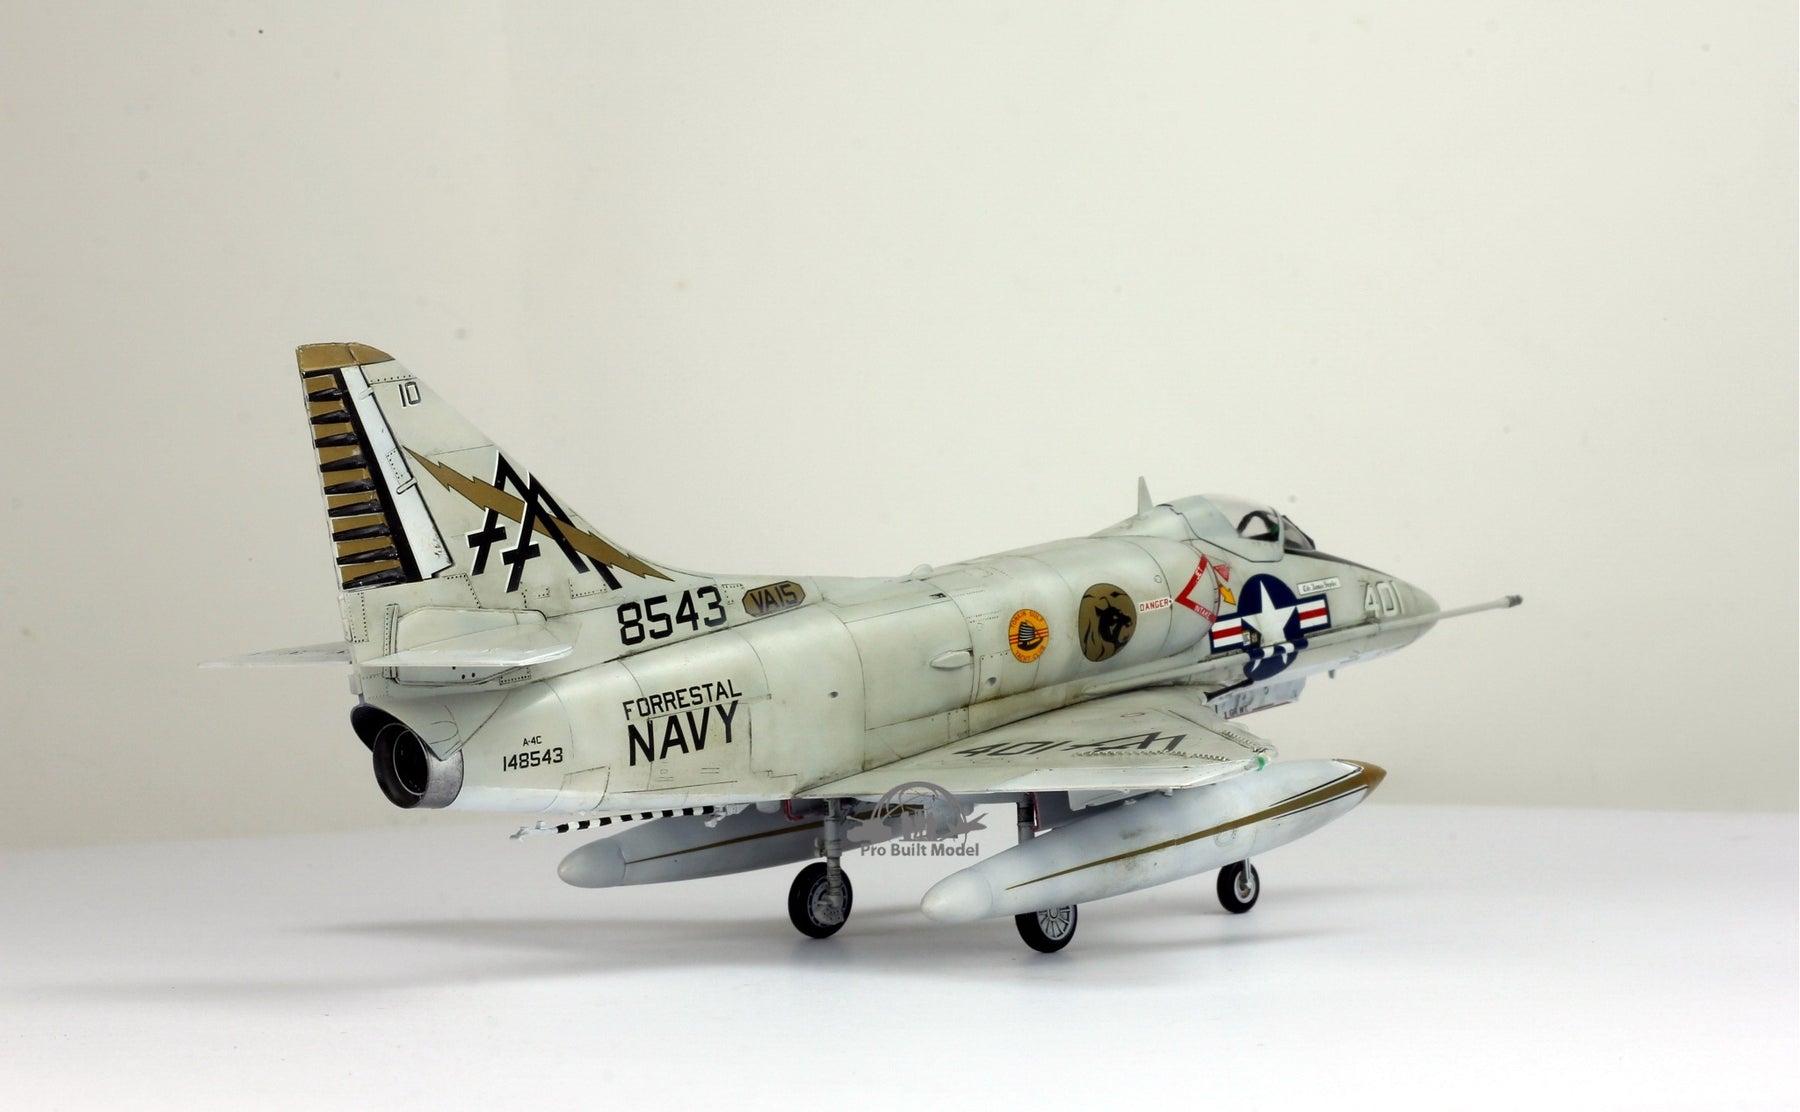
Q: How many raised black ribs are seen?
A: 9